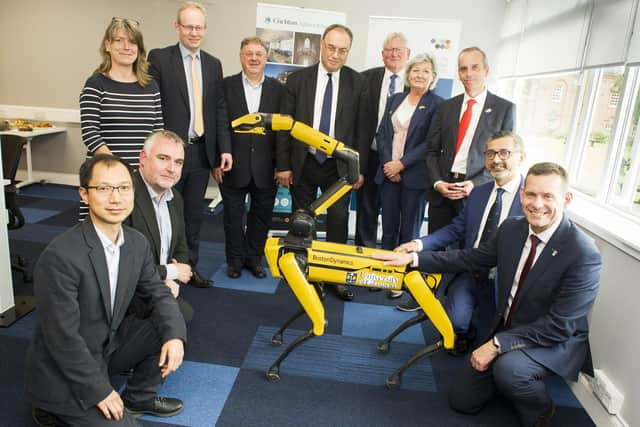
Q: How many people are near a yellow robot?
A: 11